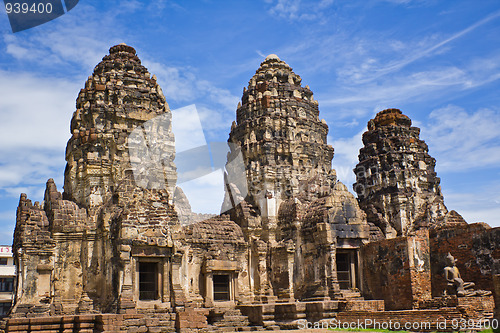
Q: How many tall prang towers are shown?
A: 3